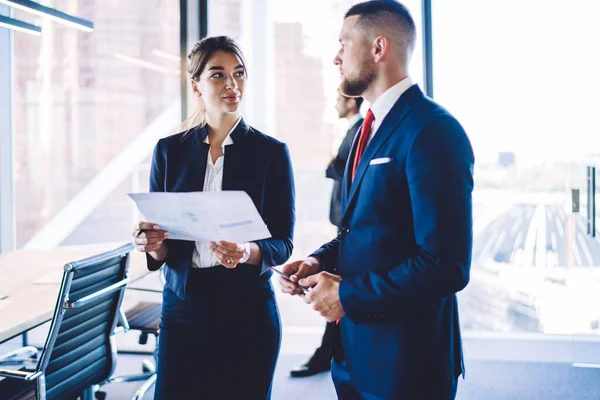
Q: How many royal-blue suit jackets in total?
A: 1